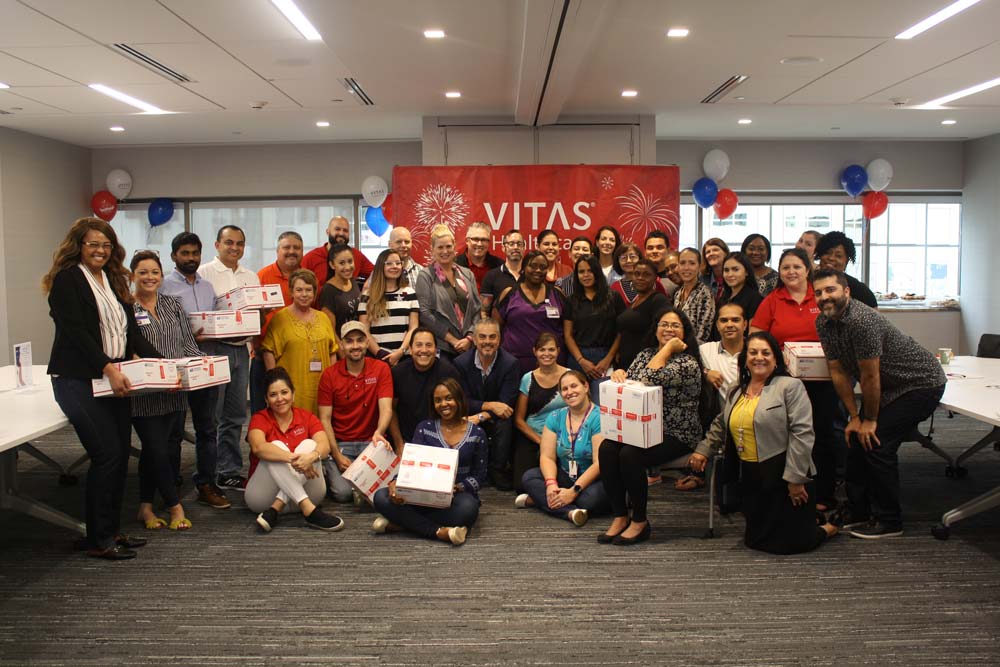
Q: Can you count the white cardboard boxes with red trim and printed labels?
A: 8